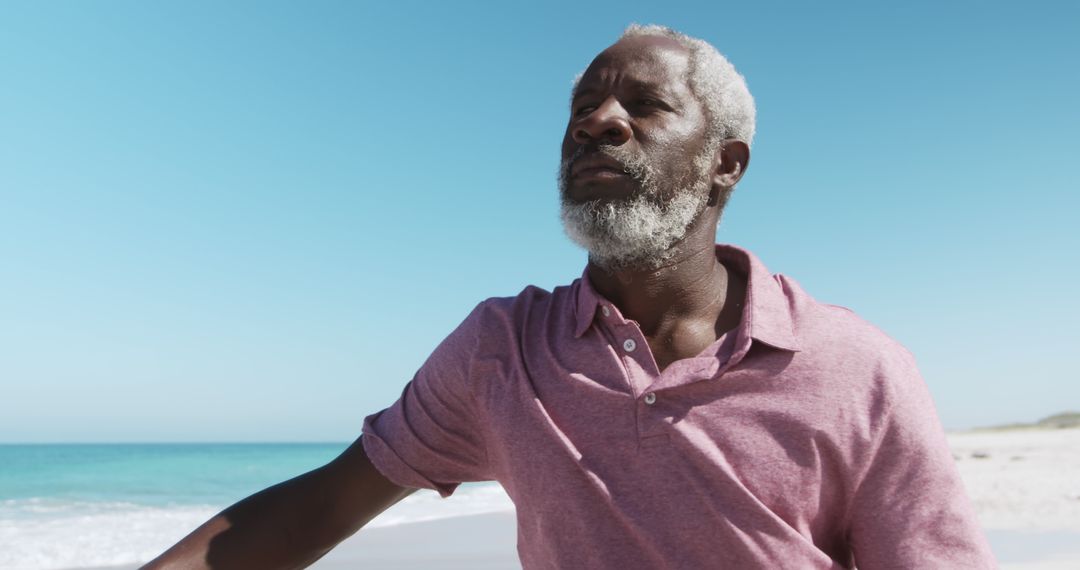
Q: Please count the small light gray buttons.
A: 3